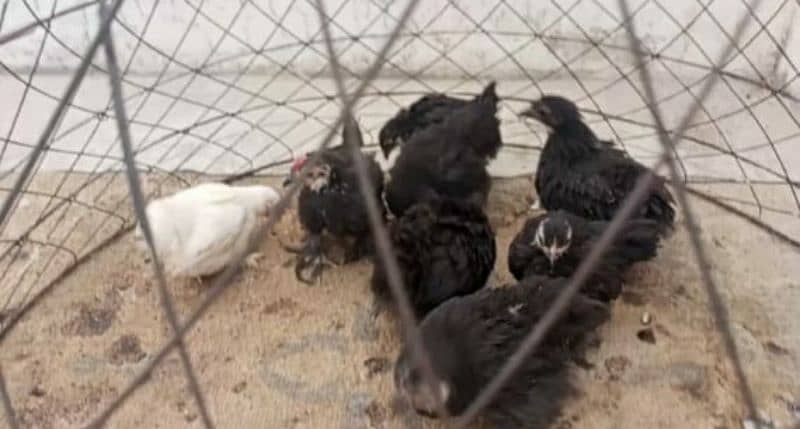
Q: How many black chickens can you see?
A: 7